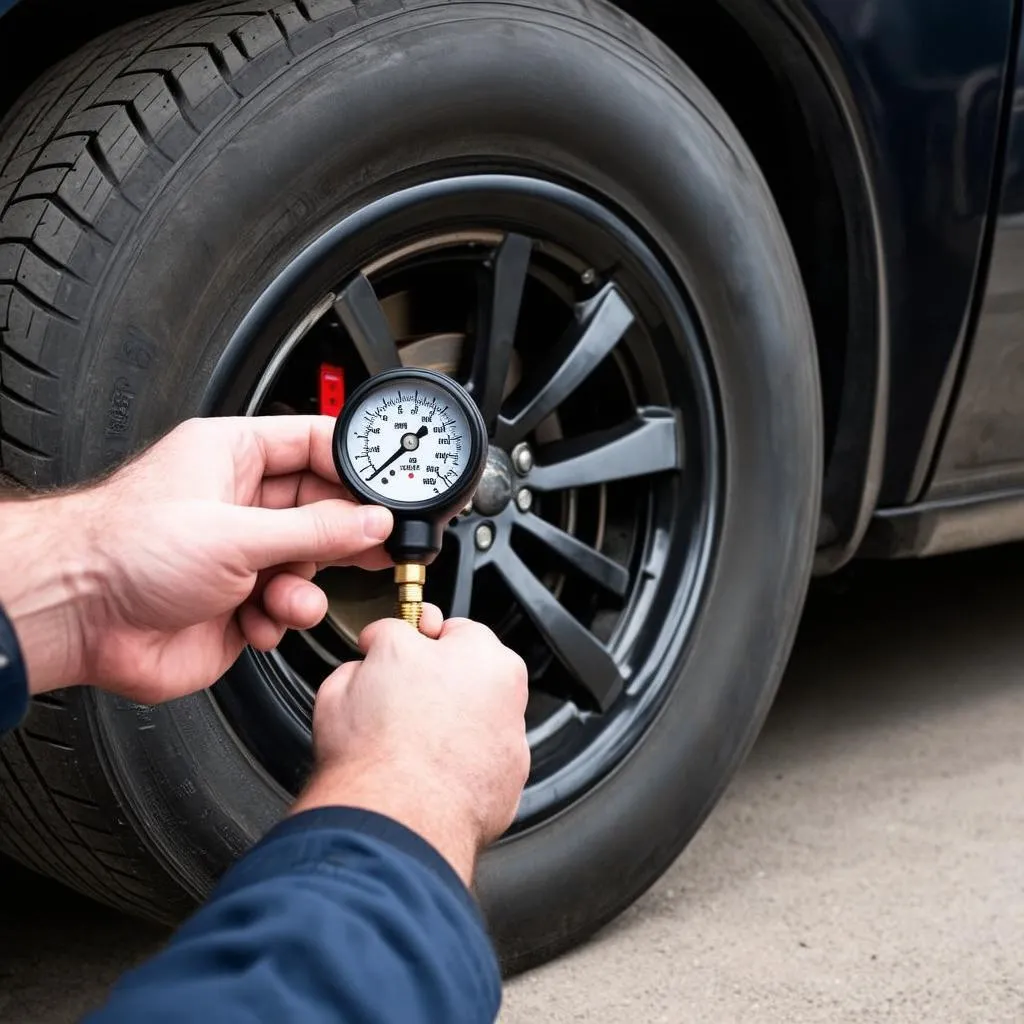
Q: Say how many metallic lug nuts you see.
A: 3